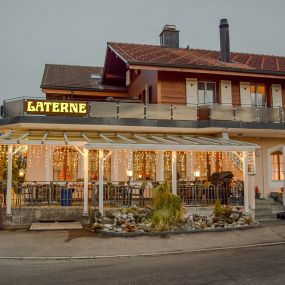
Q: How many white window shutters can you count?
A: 4